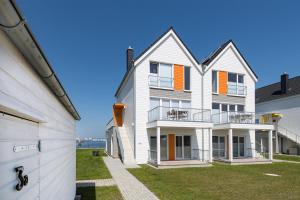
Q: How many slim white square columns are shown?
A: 4